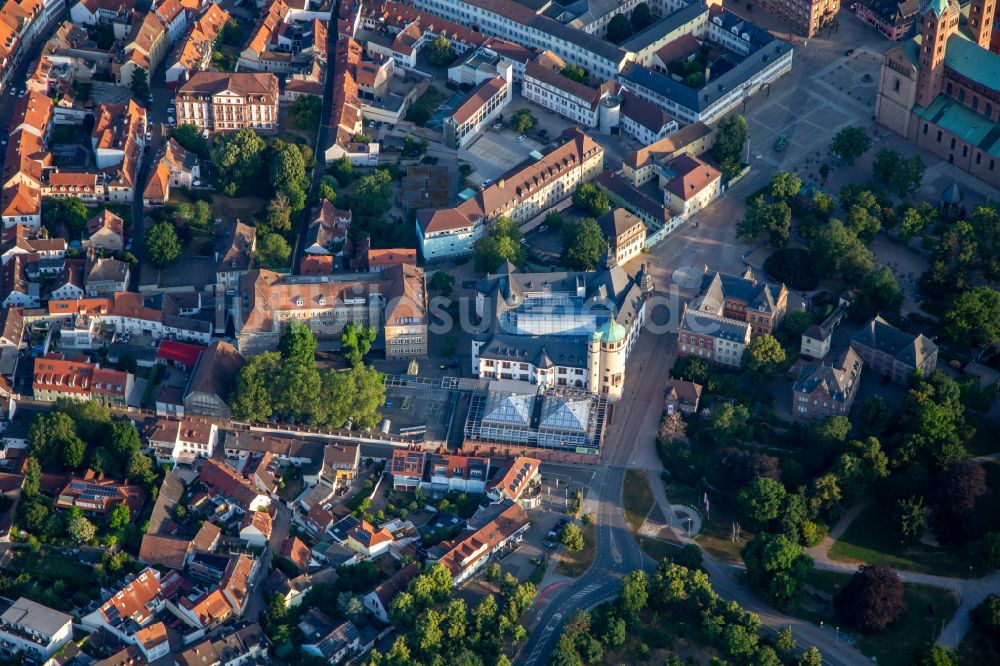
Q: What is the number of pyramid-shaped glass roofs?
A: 2